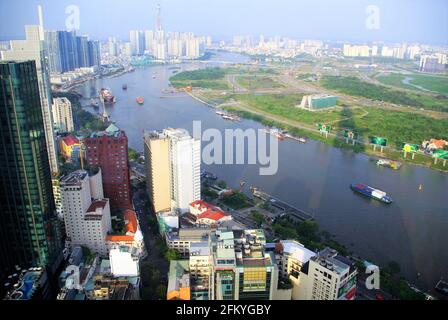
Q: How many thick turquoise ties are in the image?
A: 0